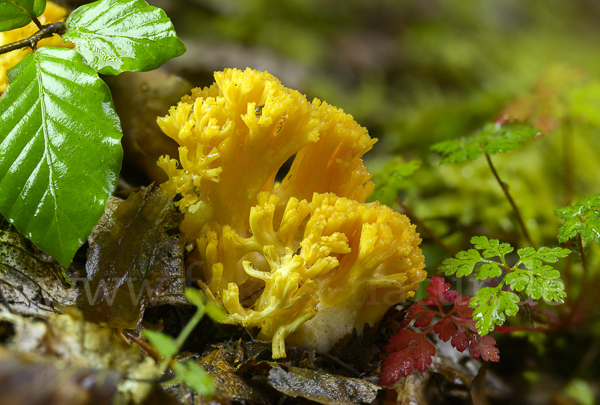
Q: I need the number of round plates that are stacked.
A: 0